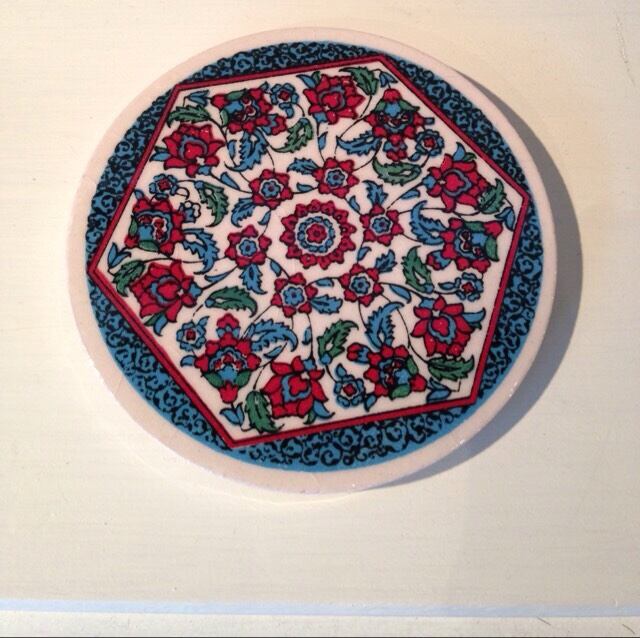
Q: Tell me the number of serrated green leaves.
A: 12